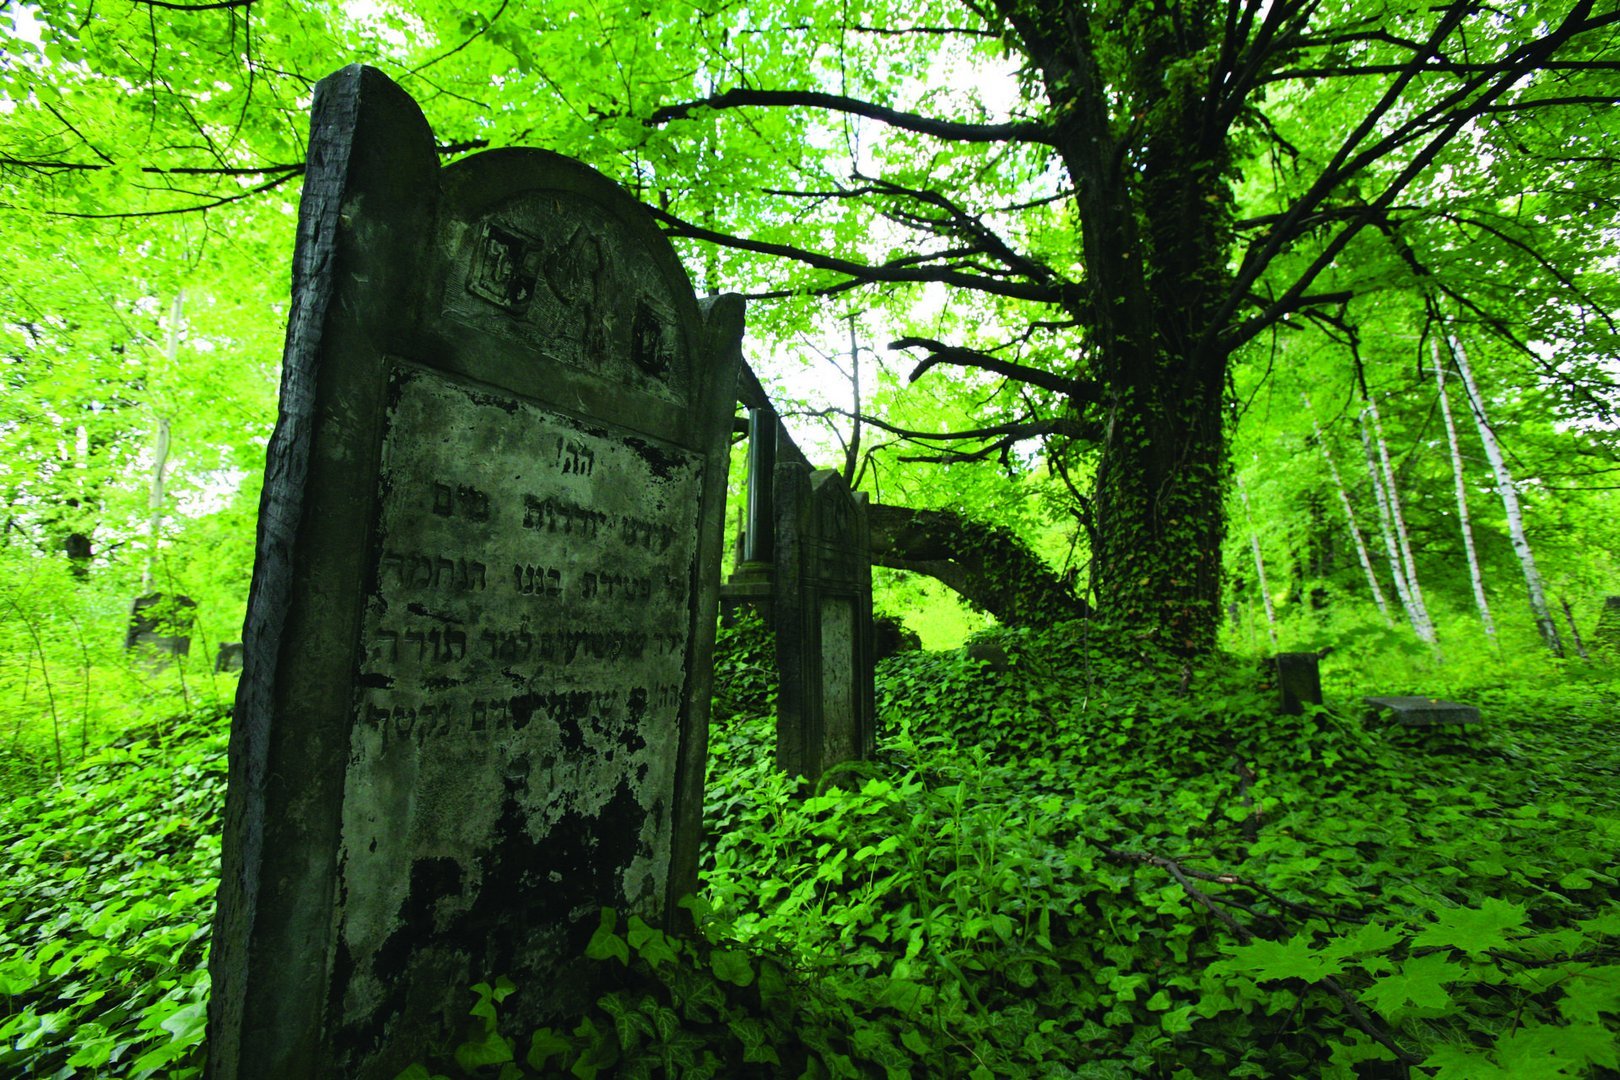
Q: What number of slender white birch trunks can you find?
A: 6